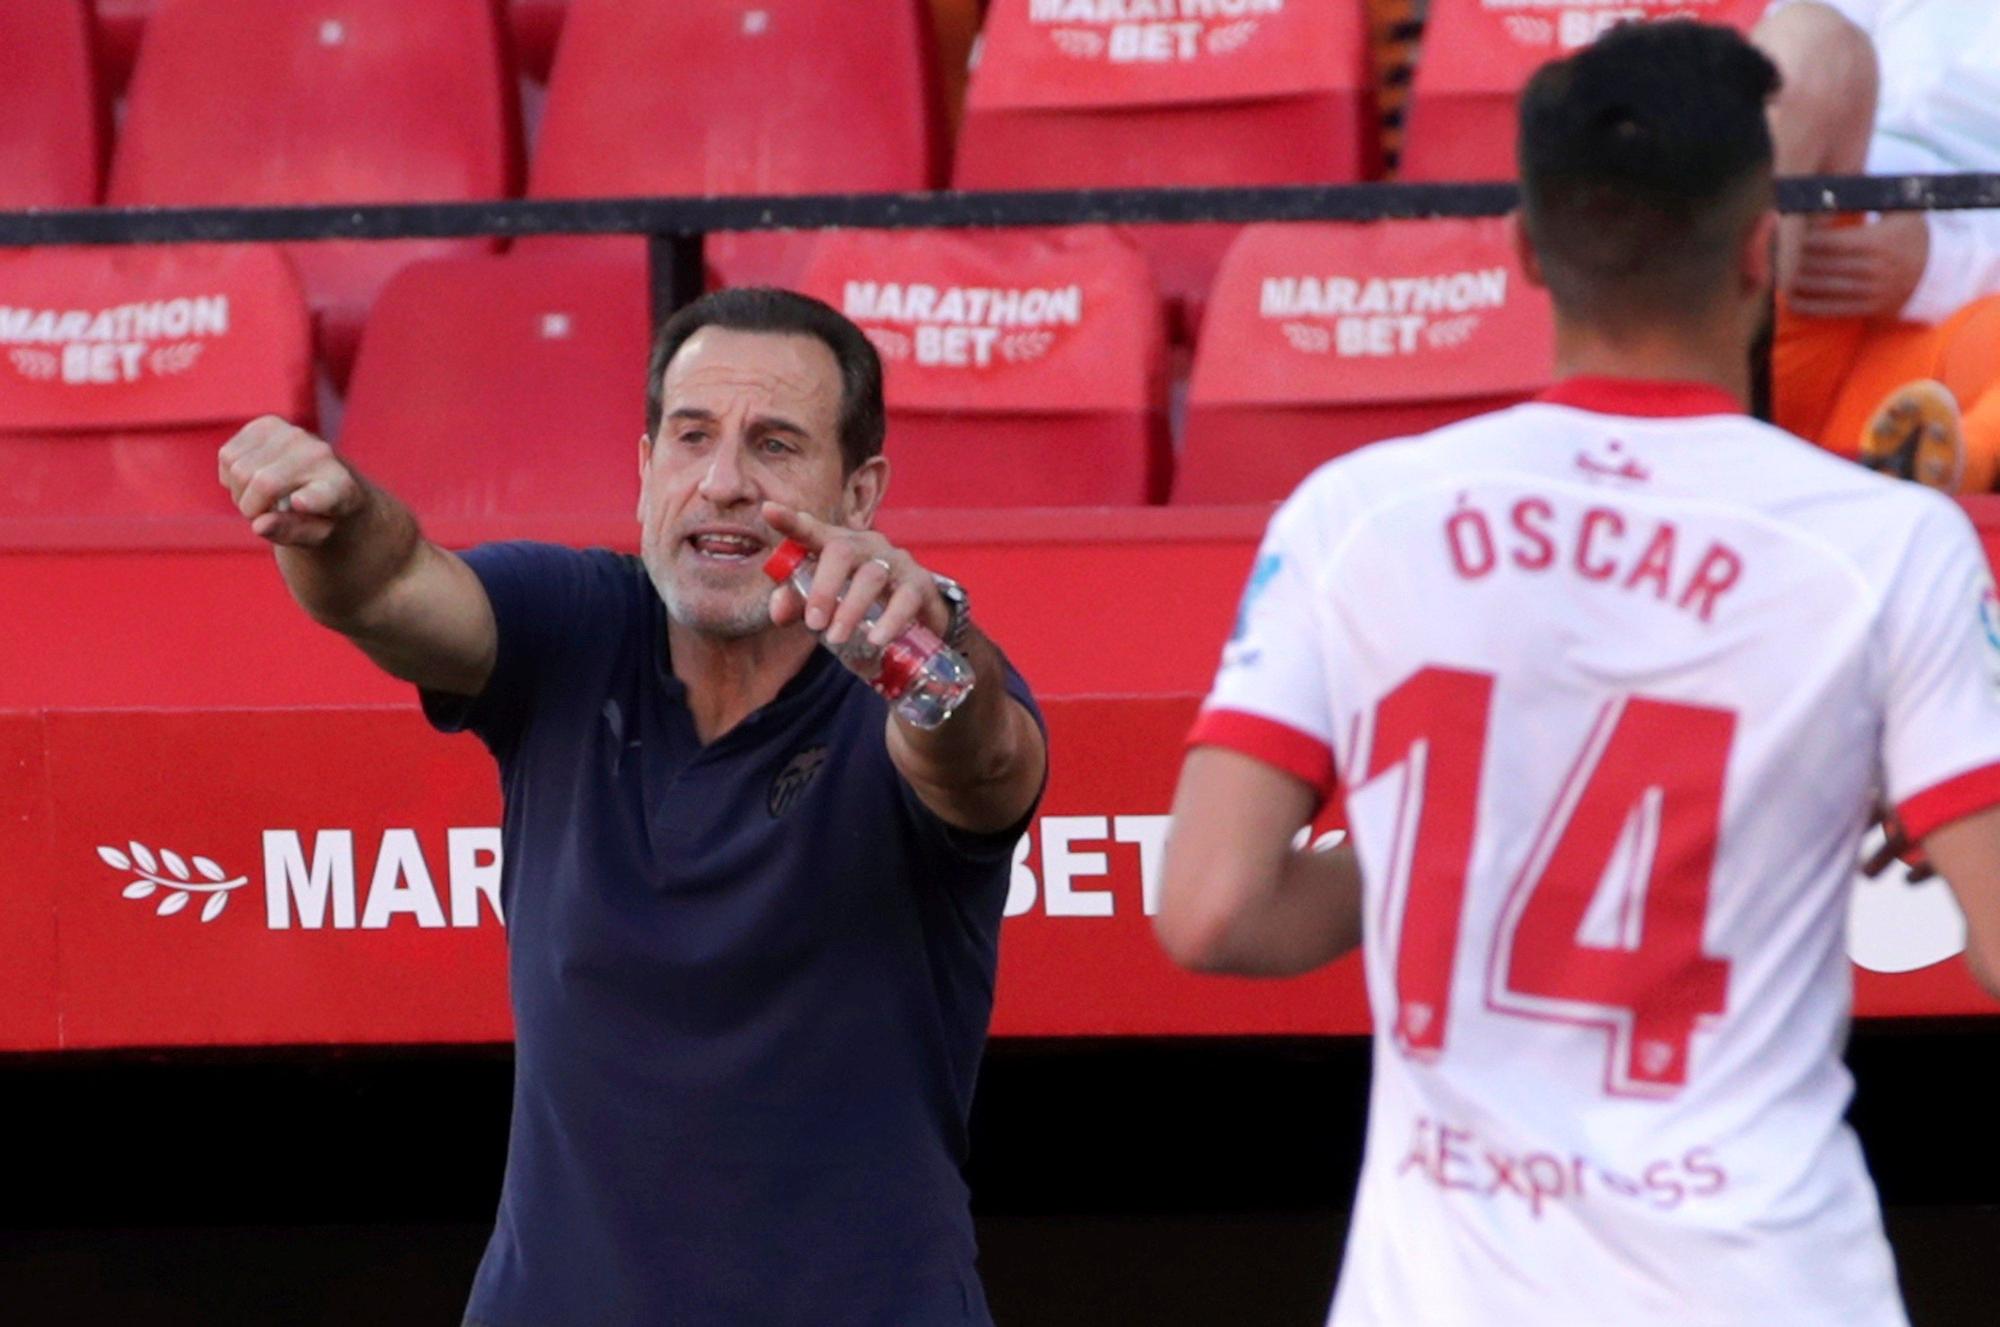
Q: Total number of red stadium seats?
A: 9